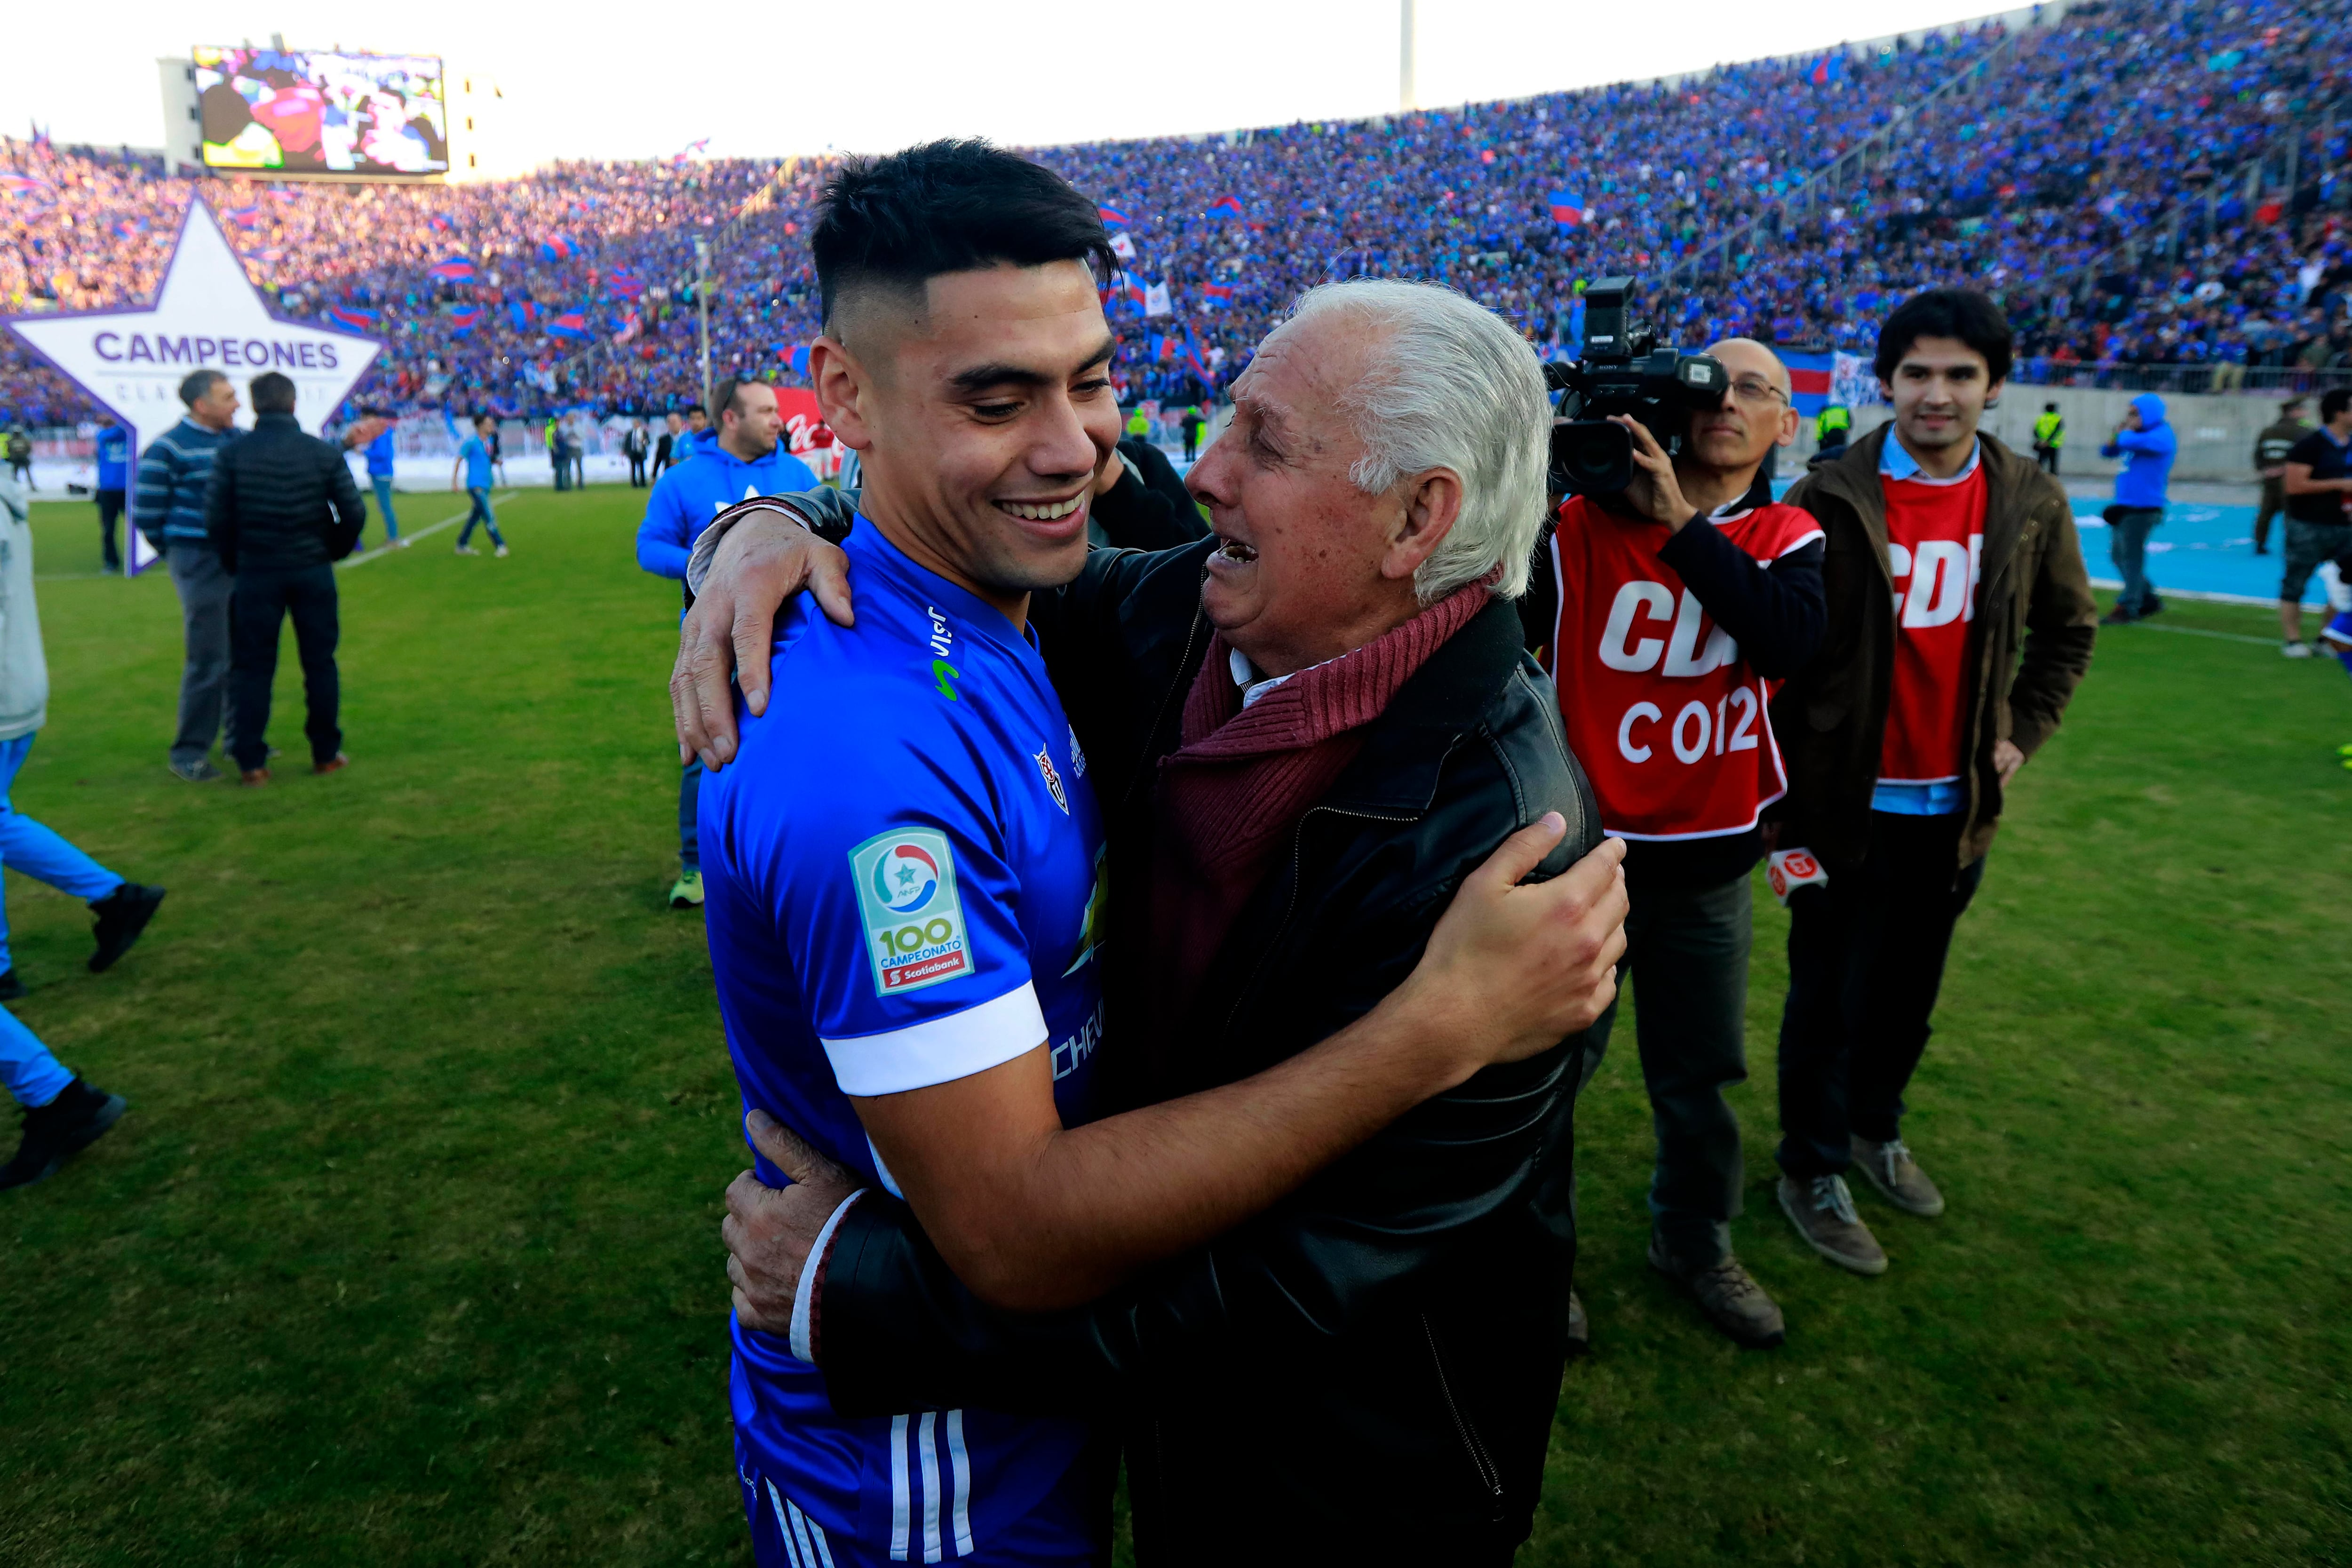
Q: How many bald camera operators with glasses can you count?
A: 1